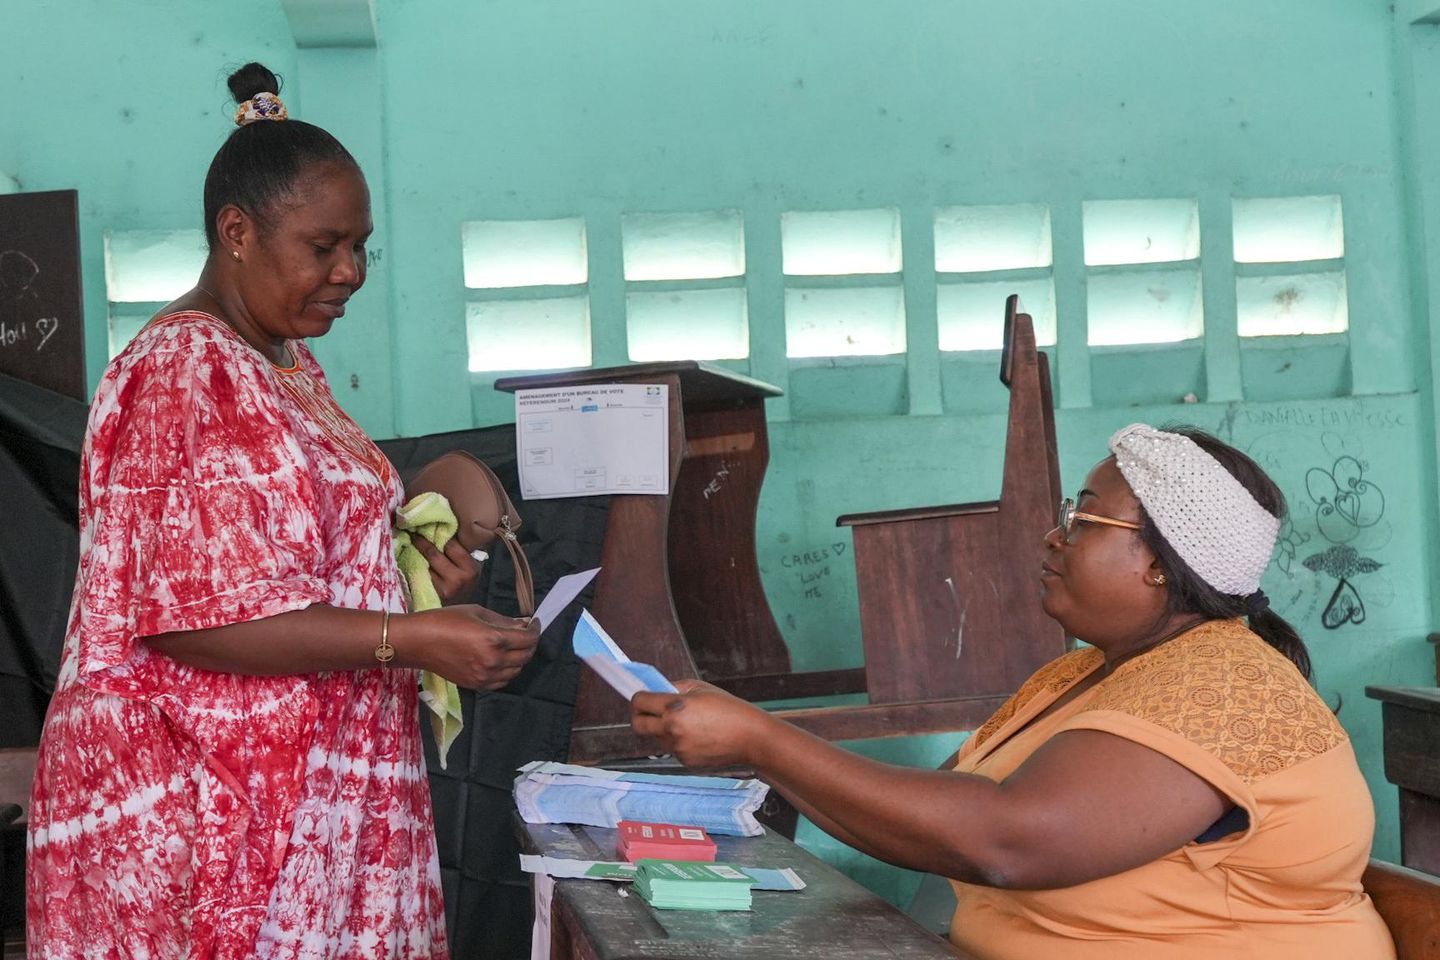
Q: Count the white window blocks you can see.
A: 14